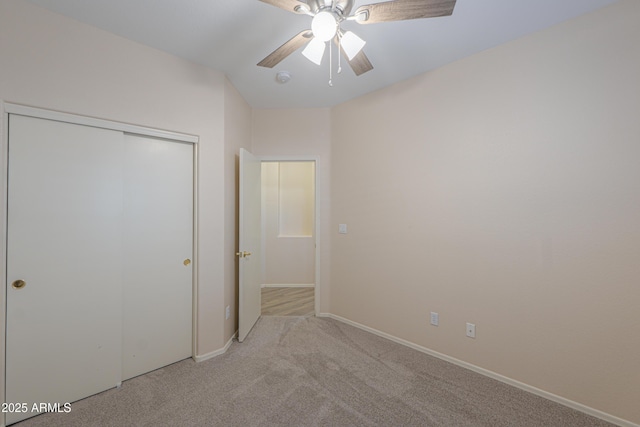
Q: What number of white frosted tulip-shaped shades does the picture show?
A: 3